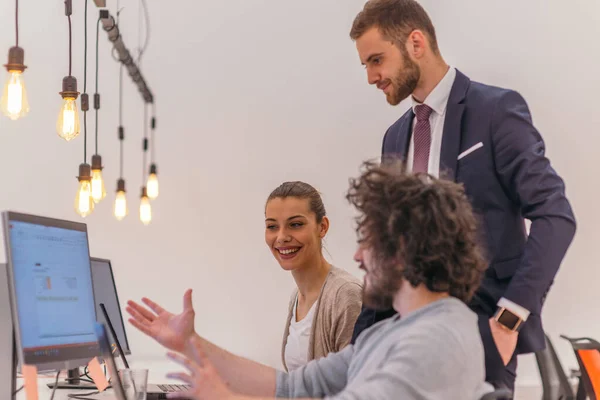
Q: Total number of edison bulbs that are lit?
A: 7